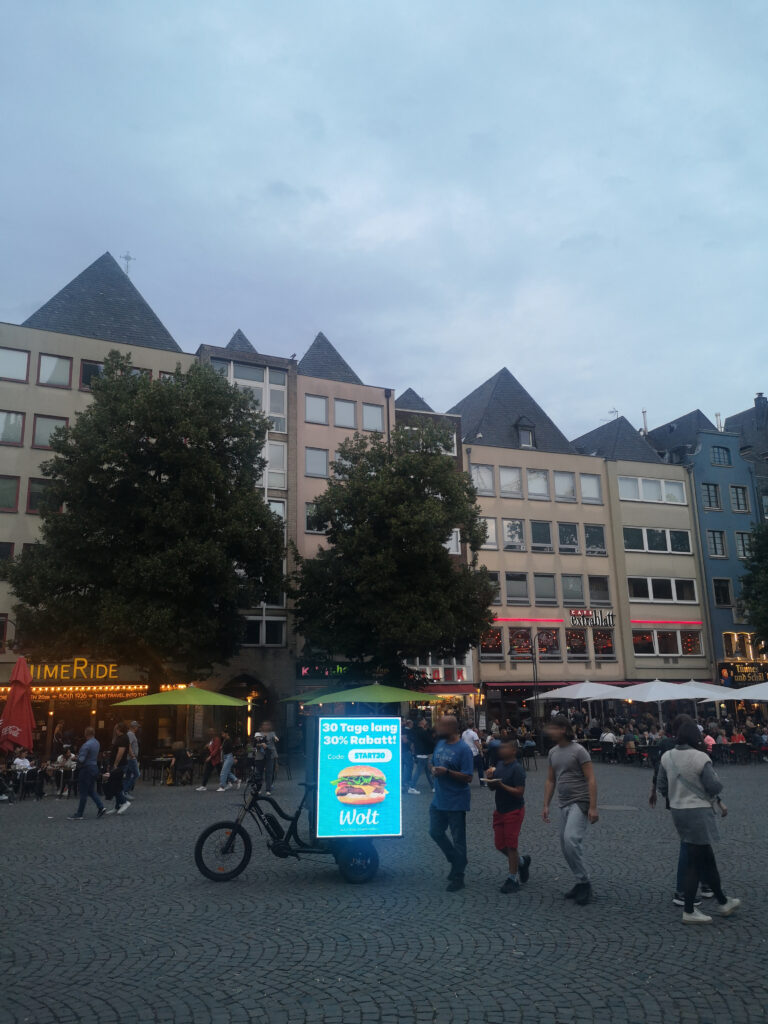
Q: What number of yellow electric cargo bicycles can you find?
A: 0